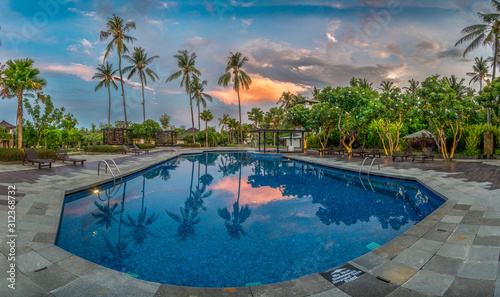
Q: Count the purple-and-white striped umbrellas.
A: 0